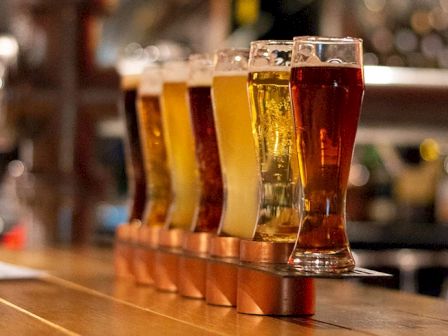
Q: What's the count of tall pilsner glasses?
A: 7